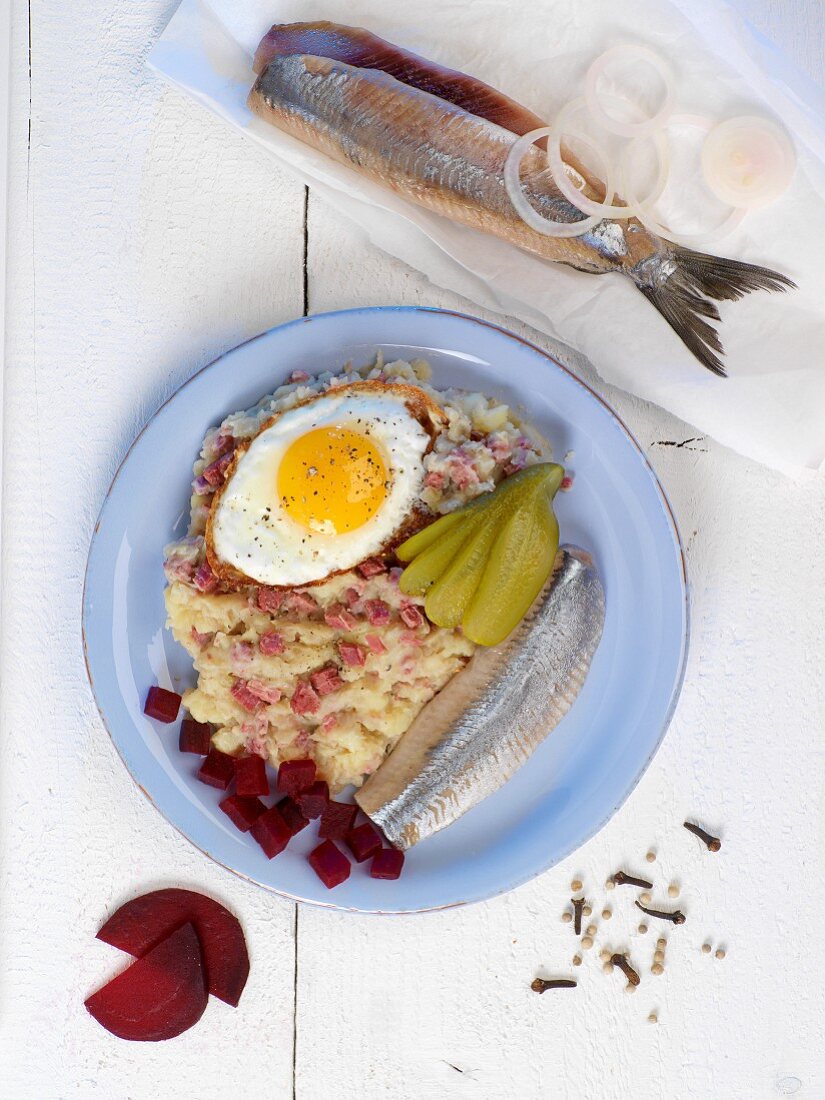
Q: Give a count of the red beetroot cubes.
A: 13